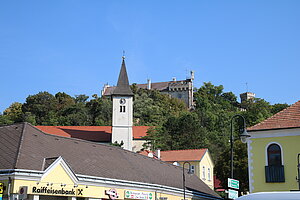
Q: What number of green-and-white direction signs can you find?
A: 2